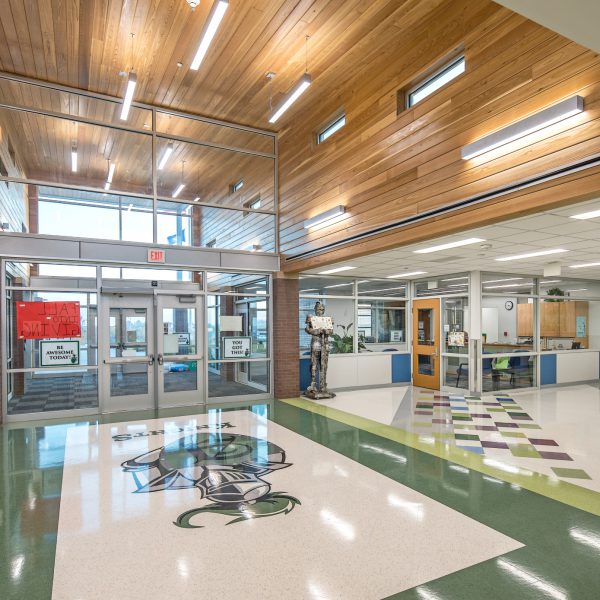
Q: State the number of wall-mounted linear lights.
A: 2